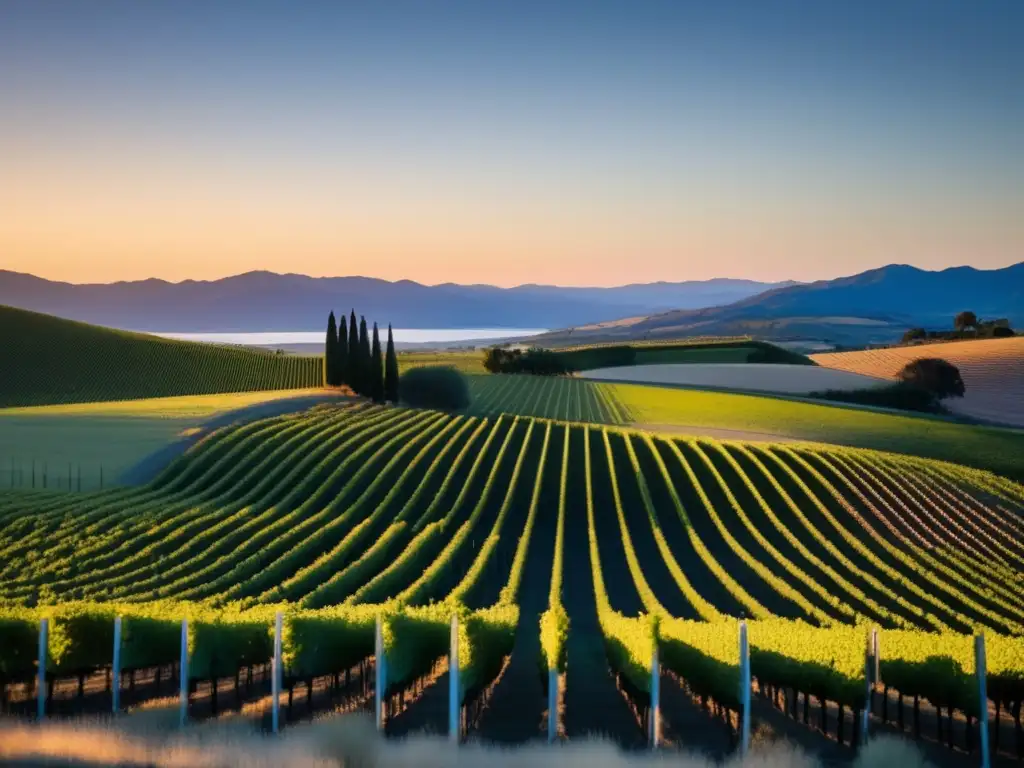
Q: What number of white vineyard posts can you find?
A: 11